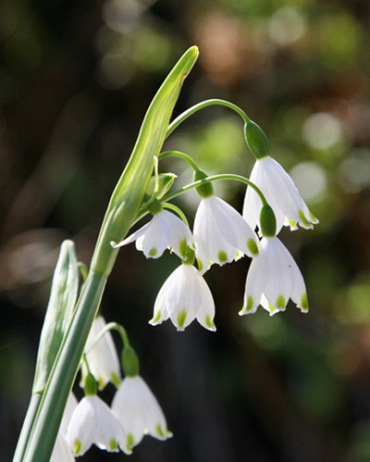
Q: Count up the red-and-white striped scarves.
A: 0